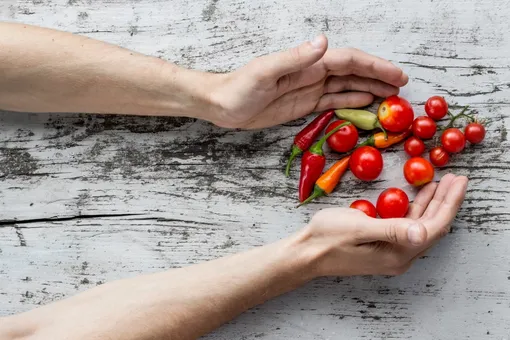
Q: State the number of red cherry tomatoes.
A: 12